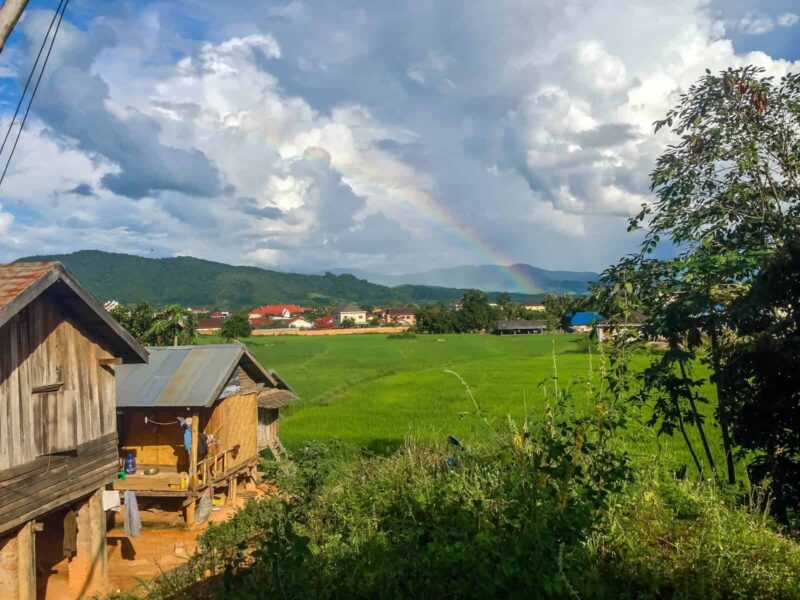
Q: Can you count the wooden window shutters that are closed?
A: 1